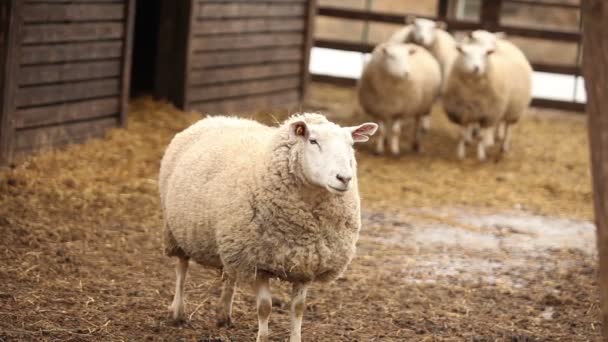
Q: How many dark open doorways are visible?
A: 1